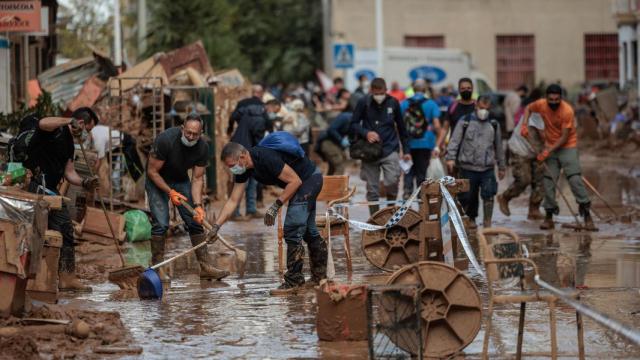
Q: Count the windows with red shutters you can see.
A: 3